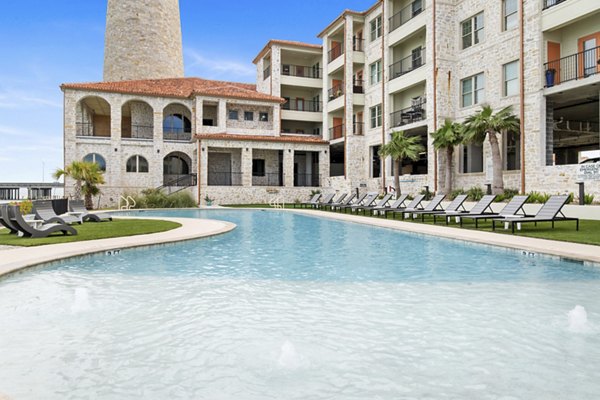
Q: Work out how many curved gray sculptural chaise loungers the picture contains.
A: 4